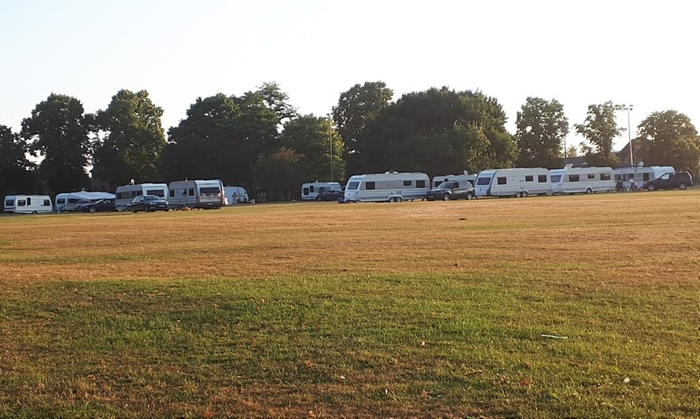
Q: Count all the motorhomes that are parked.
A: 11